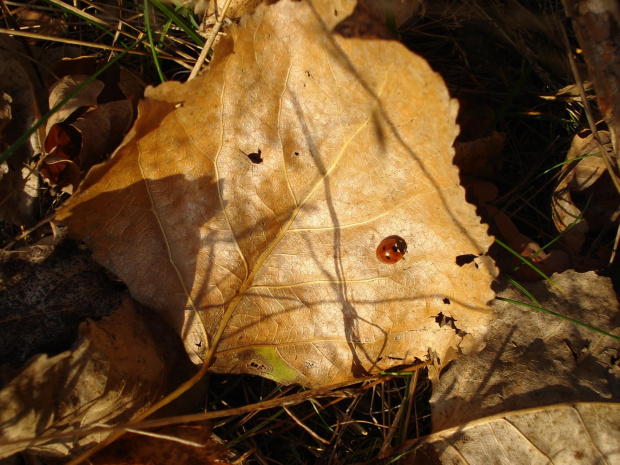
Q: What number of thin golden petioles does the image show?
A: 1